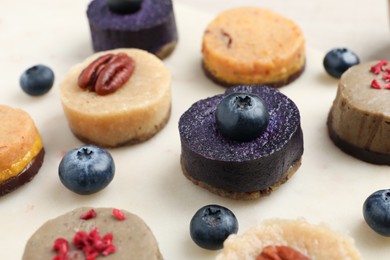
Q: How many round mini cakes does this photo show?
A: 8